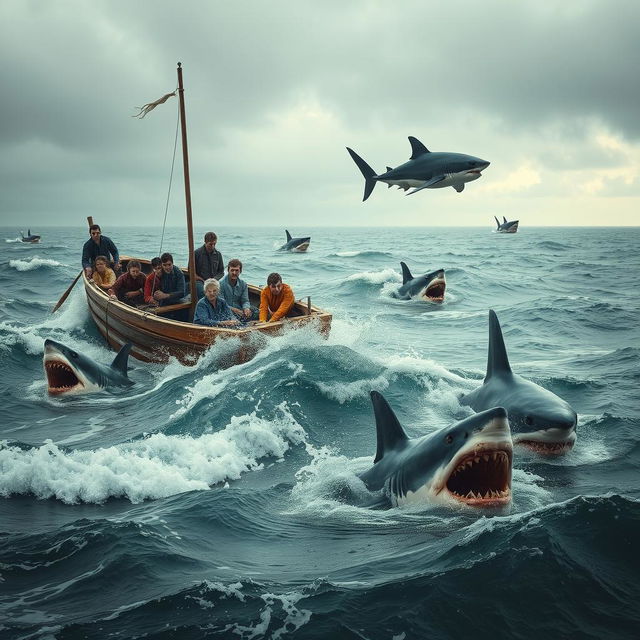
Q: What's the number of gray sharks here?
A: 8